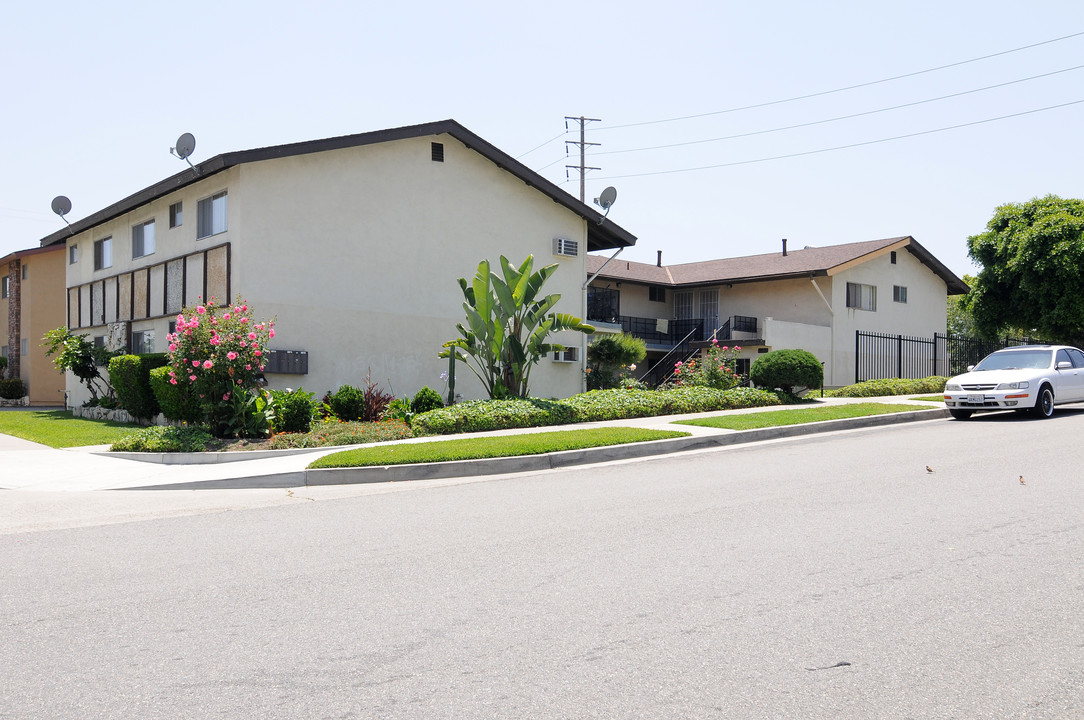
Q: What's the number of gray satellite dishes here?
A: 3